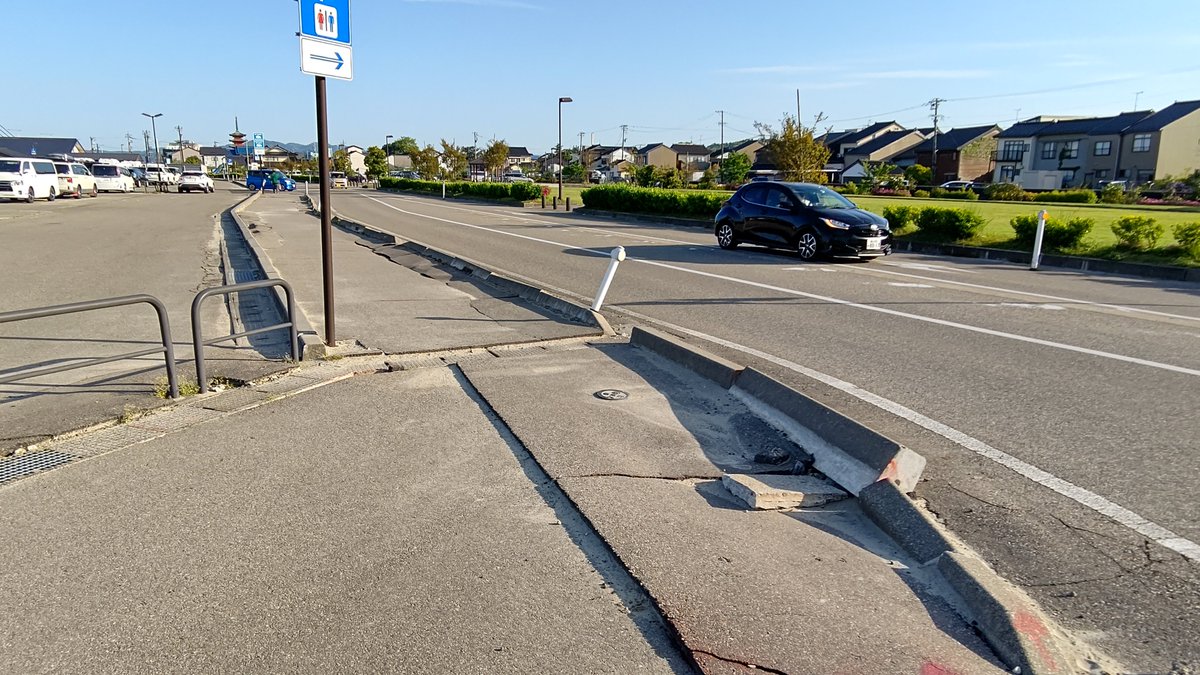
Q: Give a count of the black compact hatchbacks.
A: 1